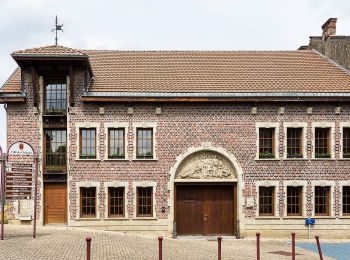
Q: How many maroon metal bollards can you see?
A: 6